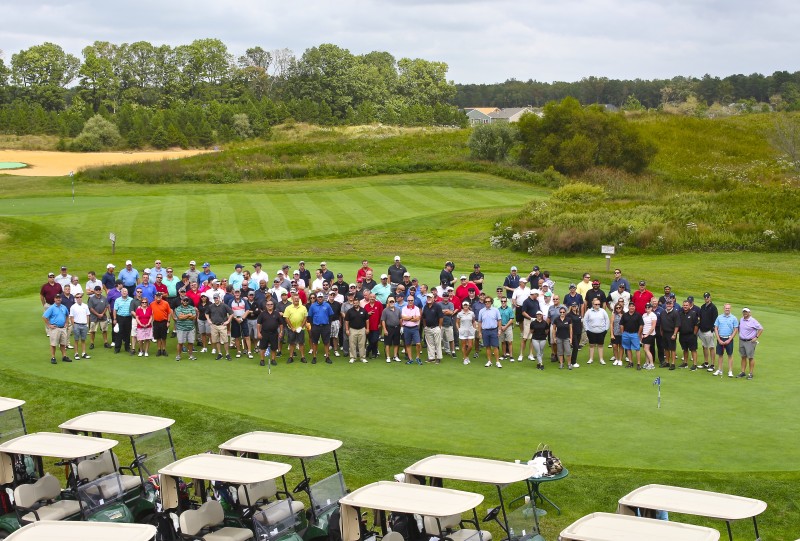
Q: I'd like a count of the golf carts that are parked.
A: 10